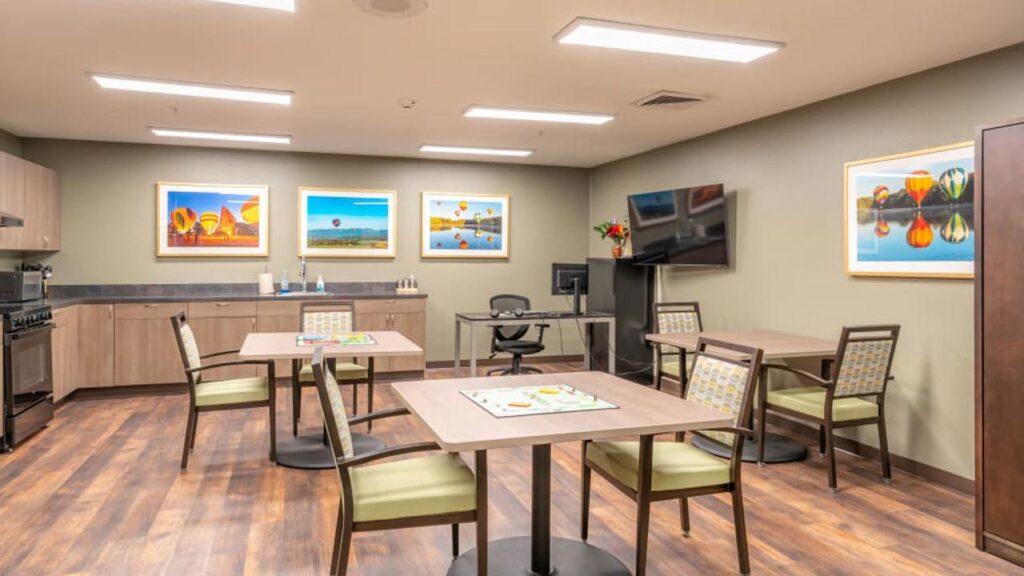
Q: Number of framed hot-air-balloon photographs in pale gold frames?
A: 4